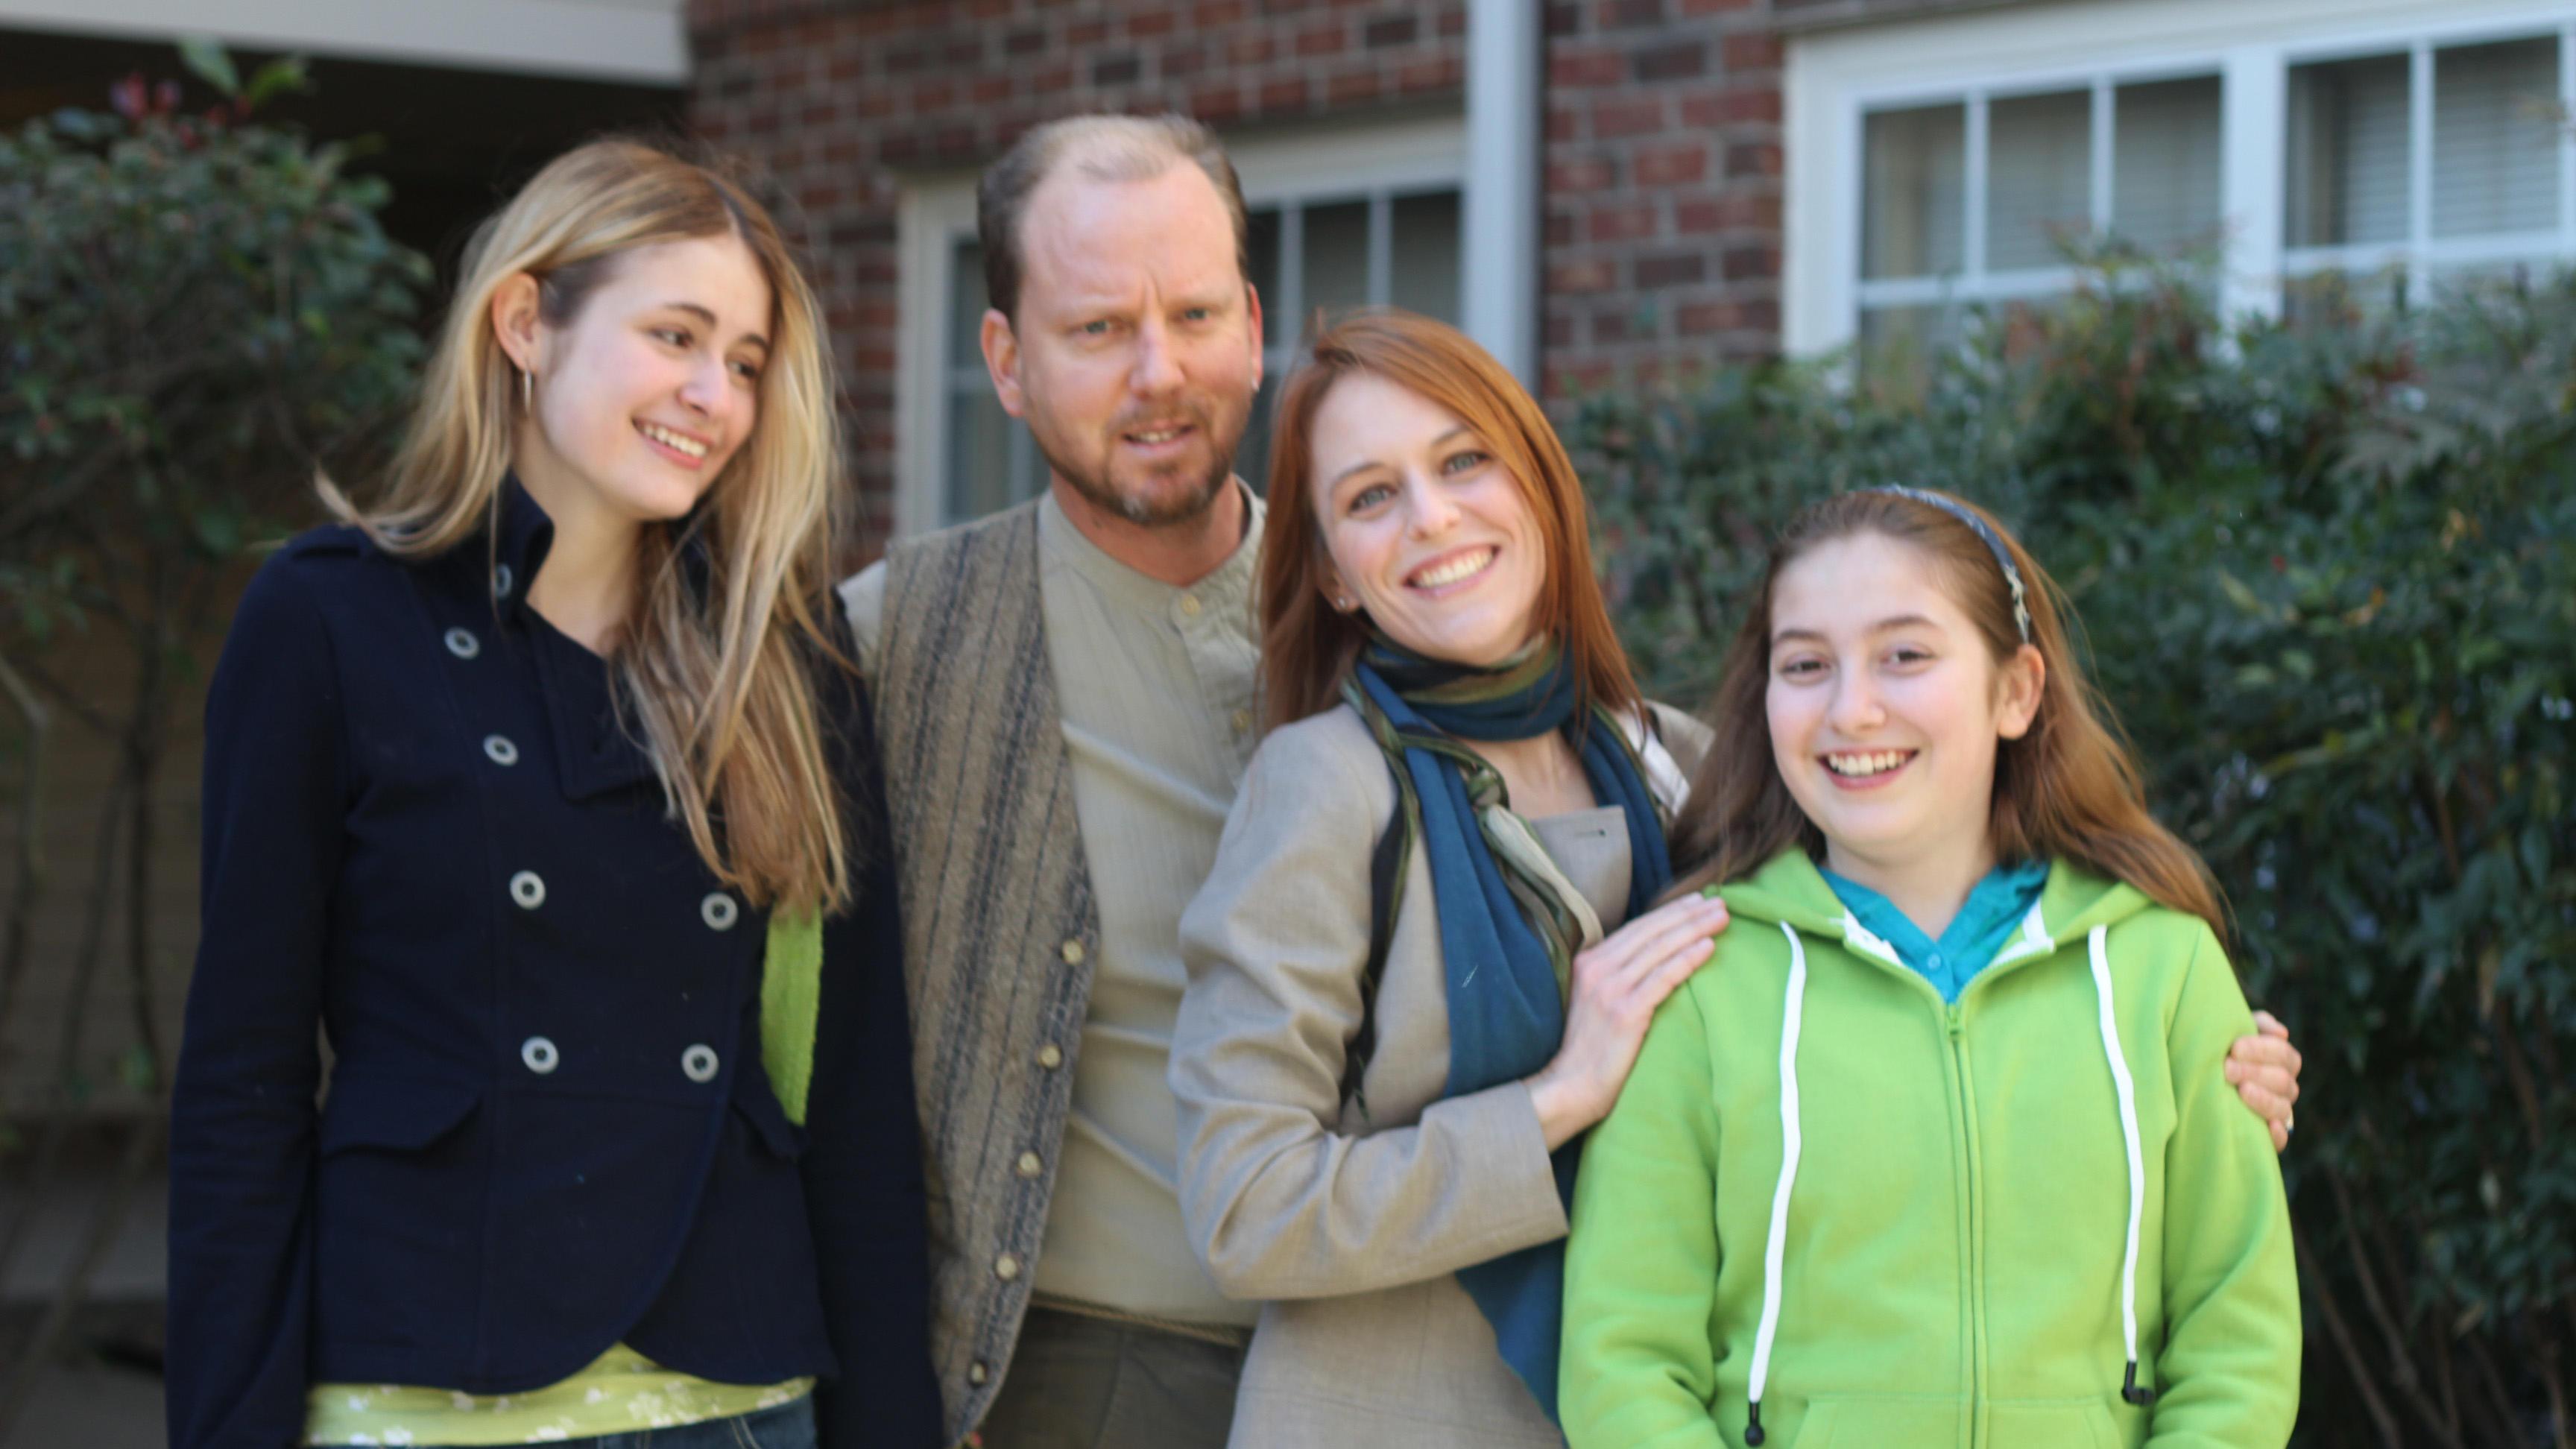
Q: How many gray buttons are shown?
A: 7